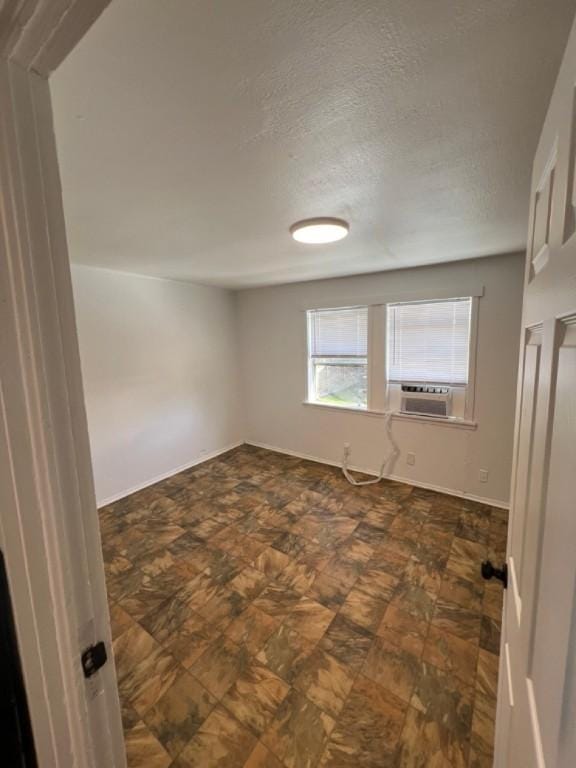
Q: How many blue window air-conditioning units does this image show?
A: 0